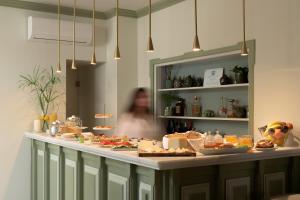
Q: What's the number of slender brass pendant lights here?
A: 7